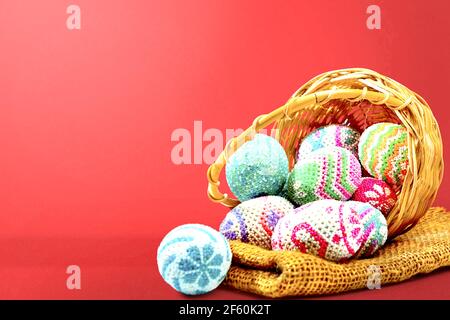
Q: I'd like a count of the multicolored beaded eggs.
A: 8